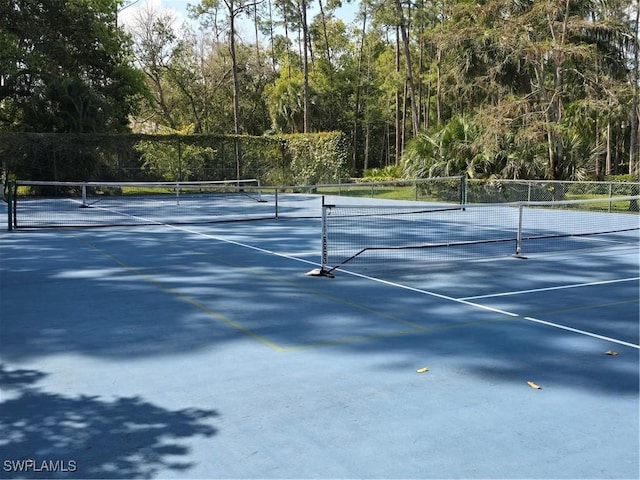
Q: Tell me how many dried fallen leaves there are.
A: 3